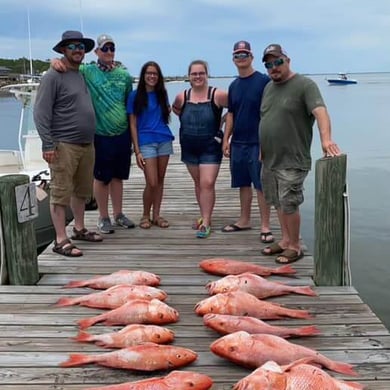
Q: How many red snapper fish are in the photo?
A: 12